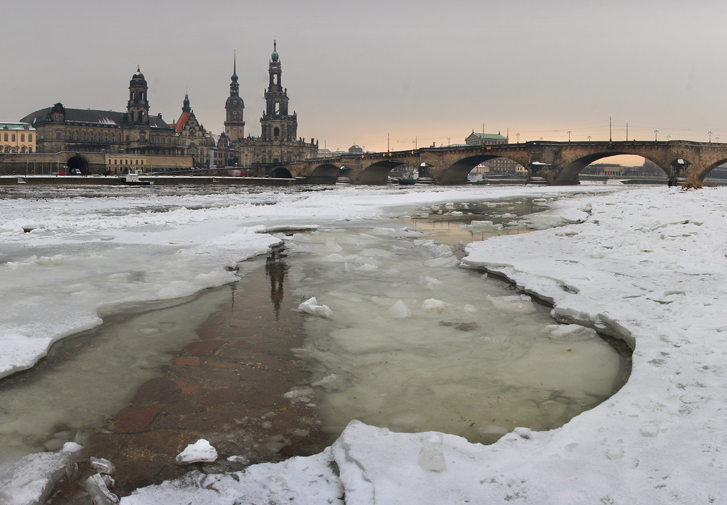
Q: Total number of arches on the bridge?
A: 6